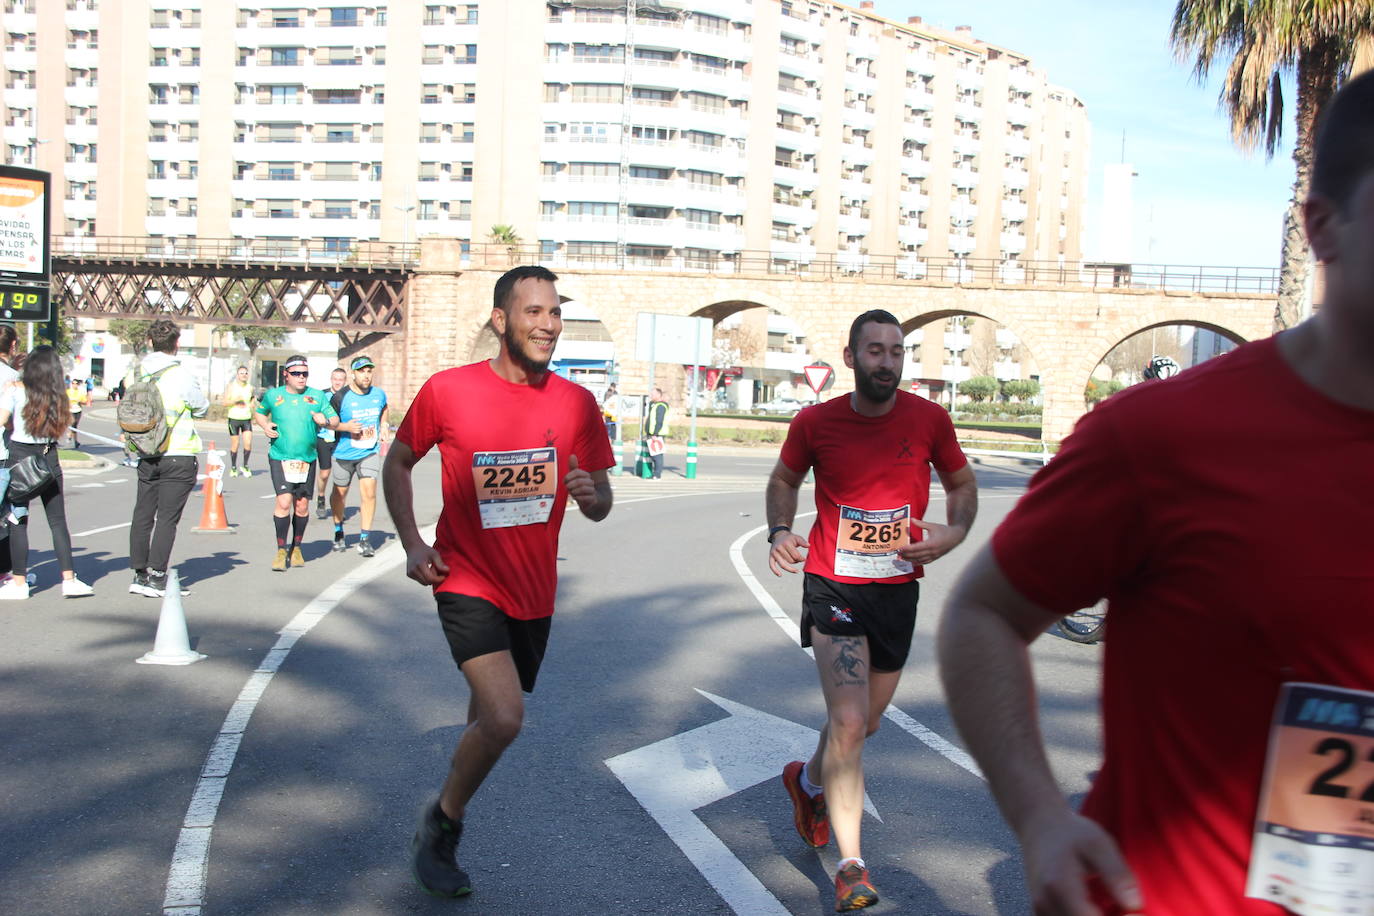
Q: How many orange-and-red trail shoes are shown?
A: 2